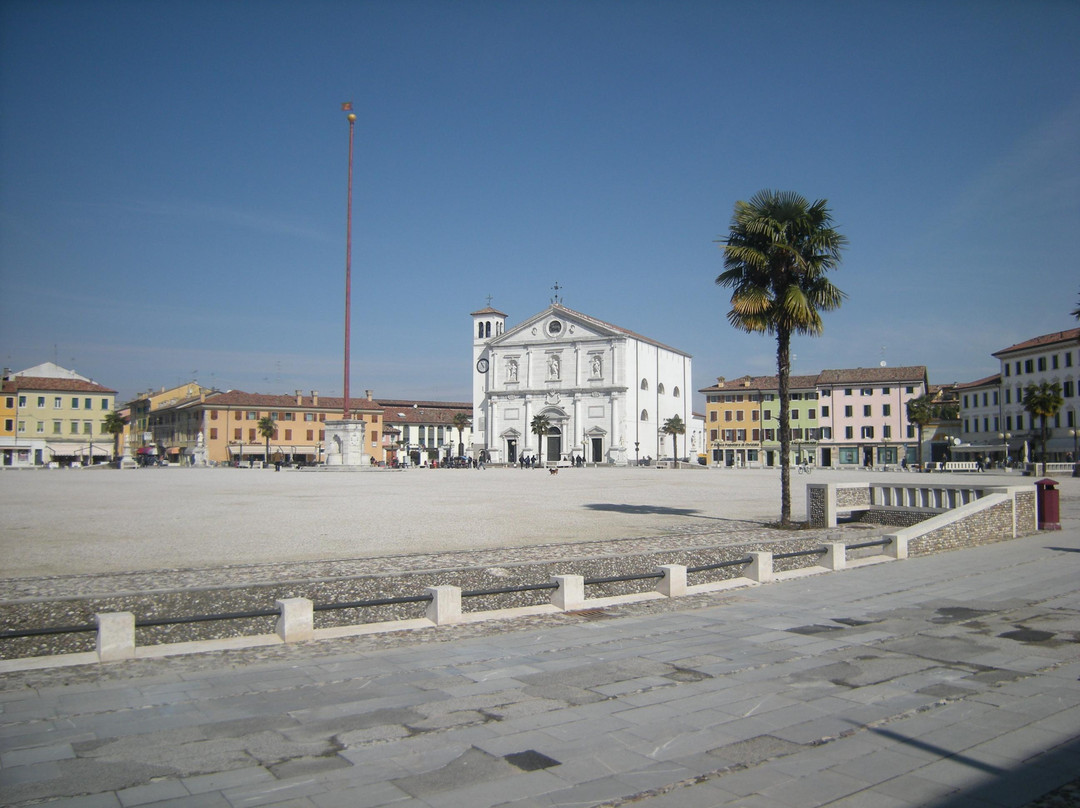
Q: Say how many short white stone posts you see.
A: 8